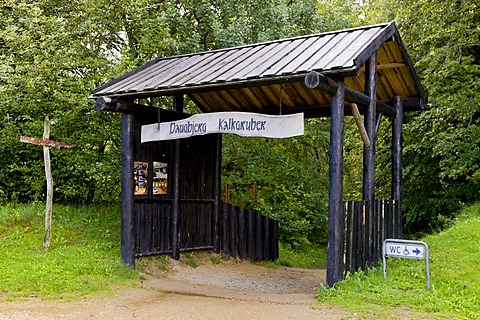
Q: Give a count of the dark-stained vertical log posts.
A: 6